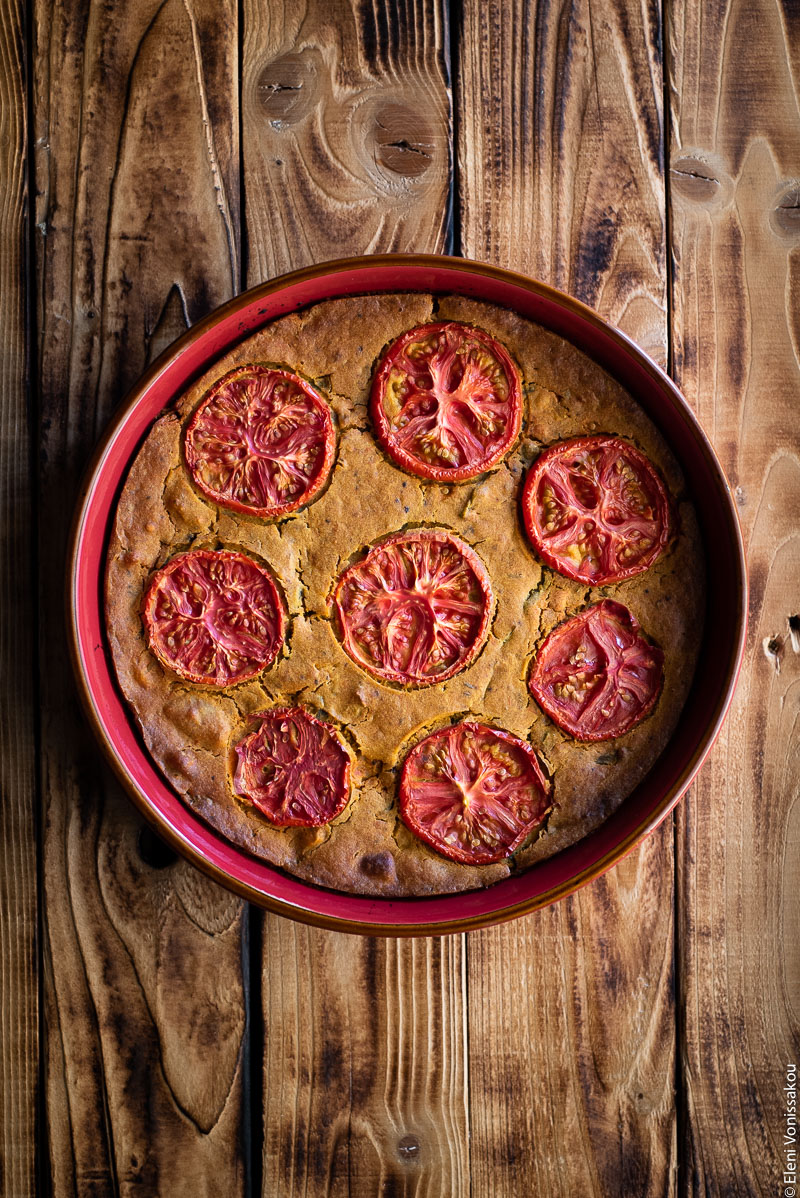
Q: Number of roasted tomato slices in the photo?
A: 8